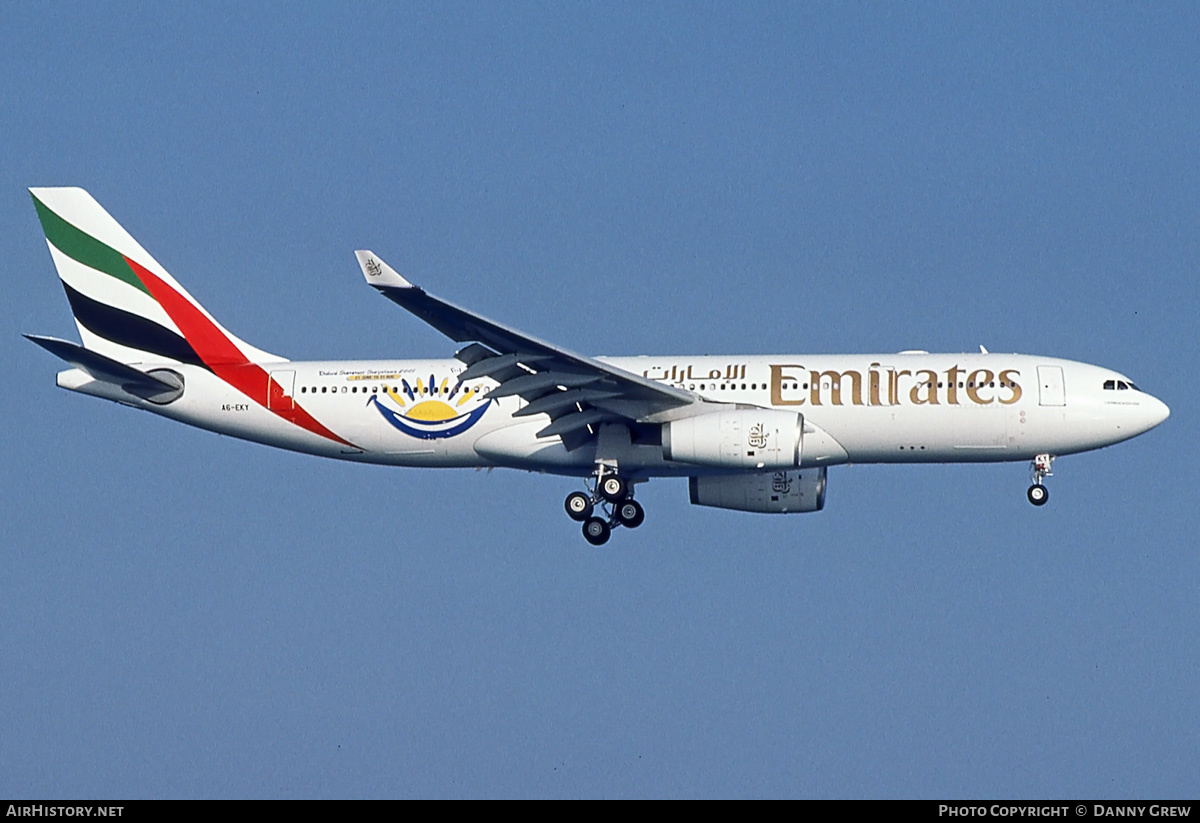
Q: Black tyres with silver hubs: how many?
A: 5